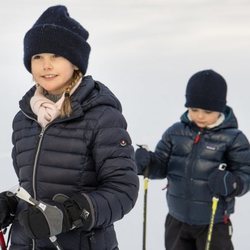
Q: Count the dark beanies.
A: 2